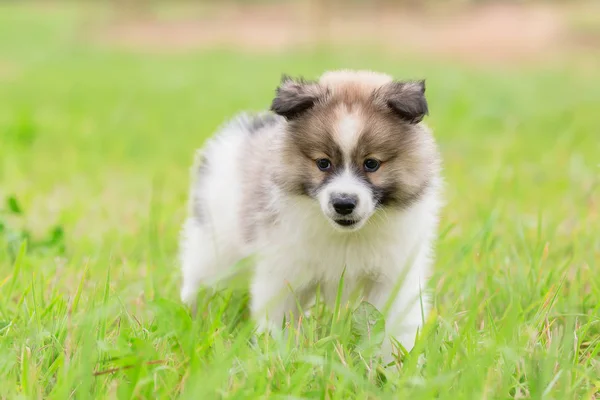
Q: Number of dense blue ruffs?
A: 0